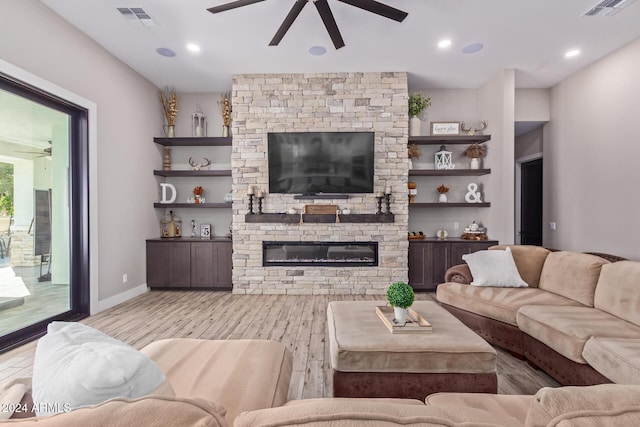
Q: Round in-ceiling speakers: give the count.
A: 3